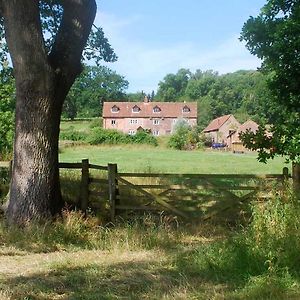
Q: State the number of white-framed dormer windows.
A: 4